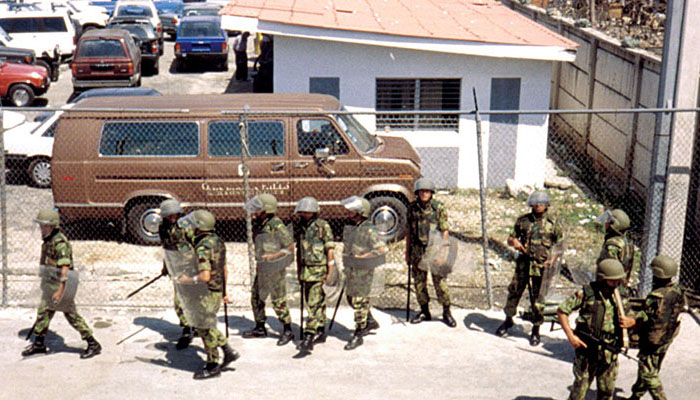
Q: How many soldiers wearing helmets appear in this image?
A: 11